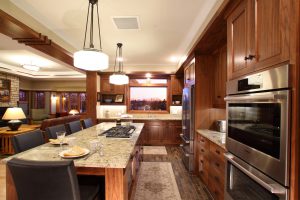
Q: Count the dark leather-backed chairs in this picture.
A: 5